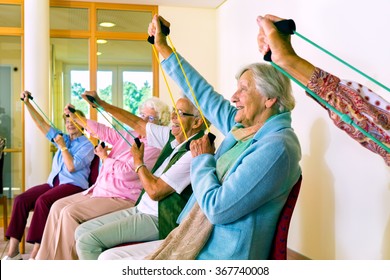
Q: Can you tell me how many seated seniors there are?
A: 4